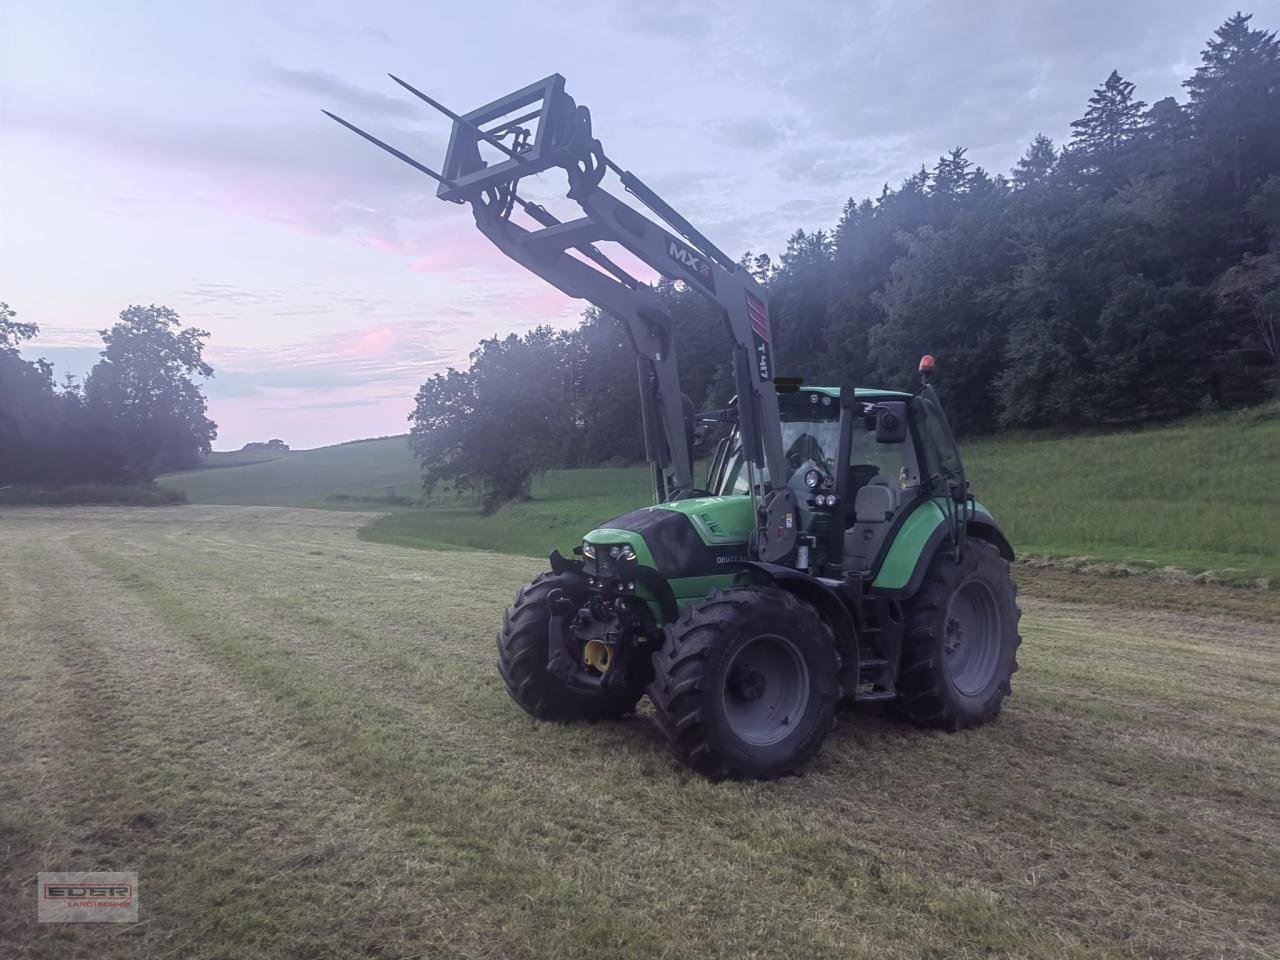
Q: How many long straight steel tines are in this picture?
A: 2